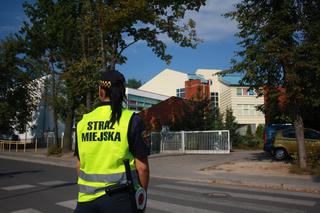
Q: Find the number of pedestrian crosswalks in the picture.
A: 1